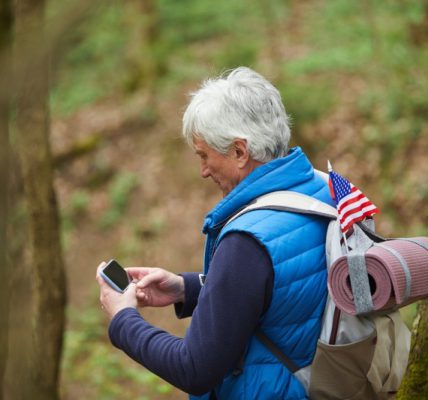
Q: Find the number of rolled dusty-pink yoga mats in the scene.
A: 1